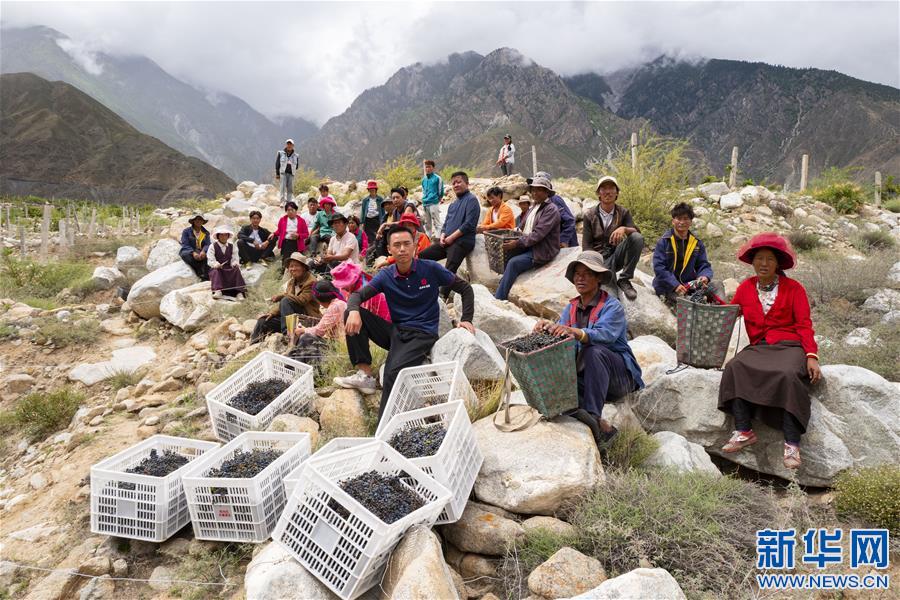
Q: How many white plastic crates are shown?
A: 7